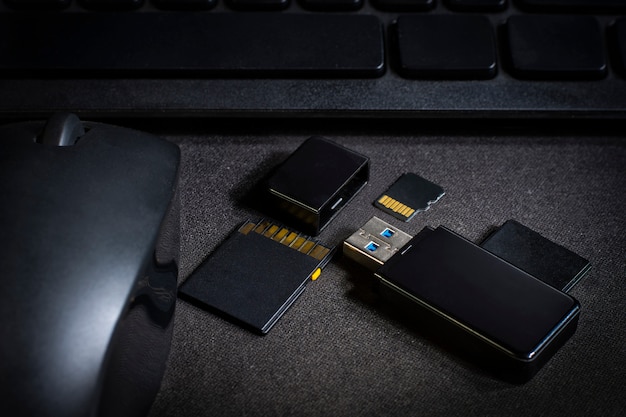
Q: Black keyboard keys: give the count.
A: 12